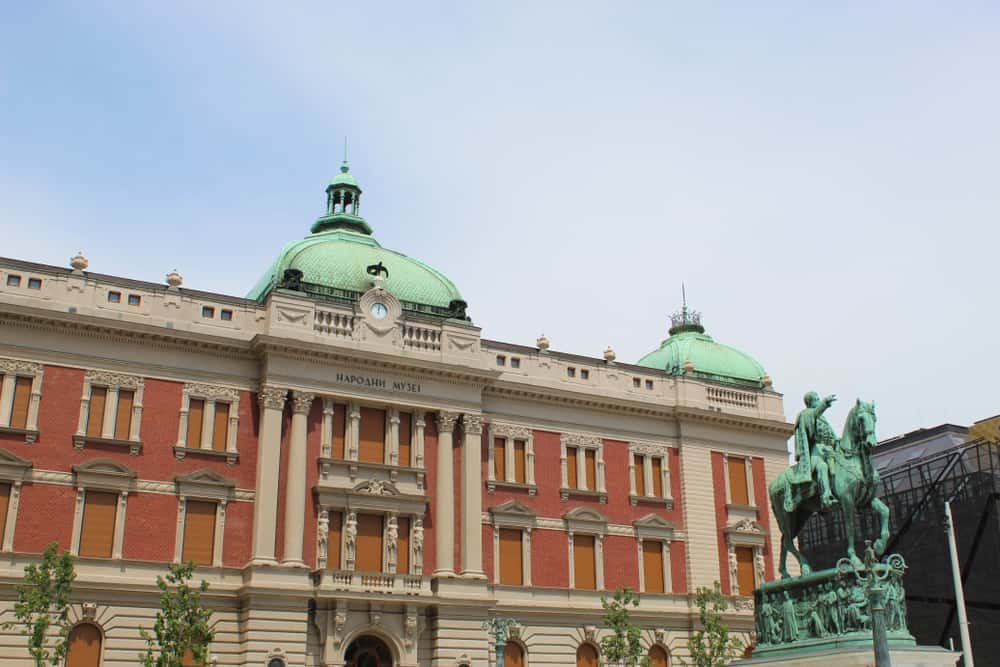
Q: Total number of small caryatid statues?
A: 4